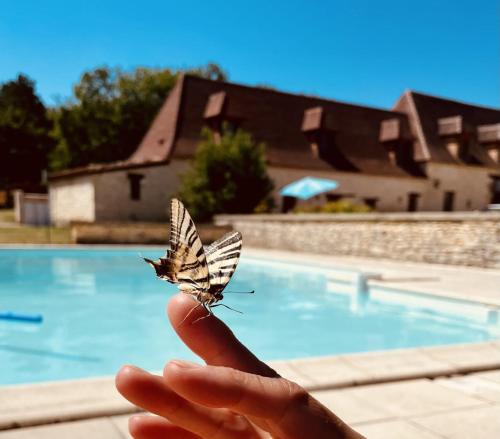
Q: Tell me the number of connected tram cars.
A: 0